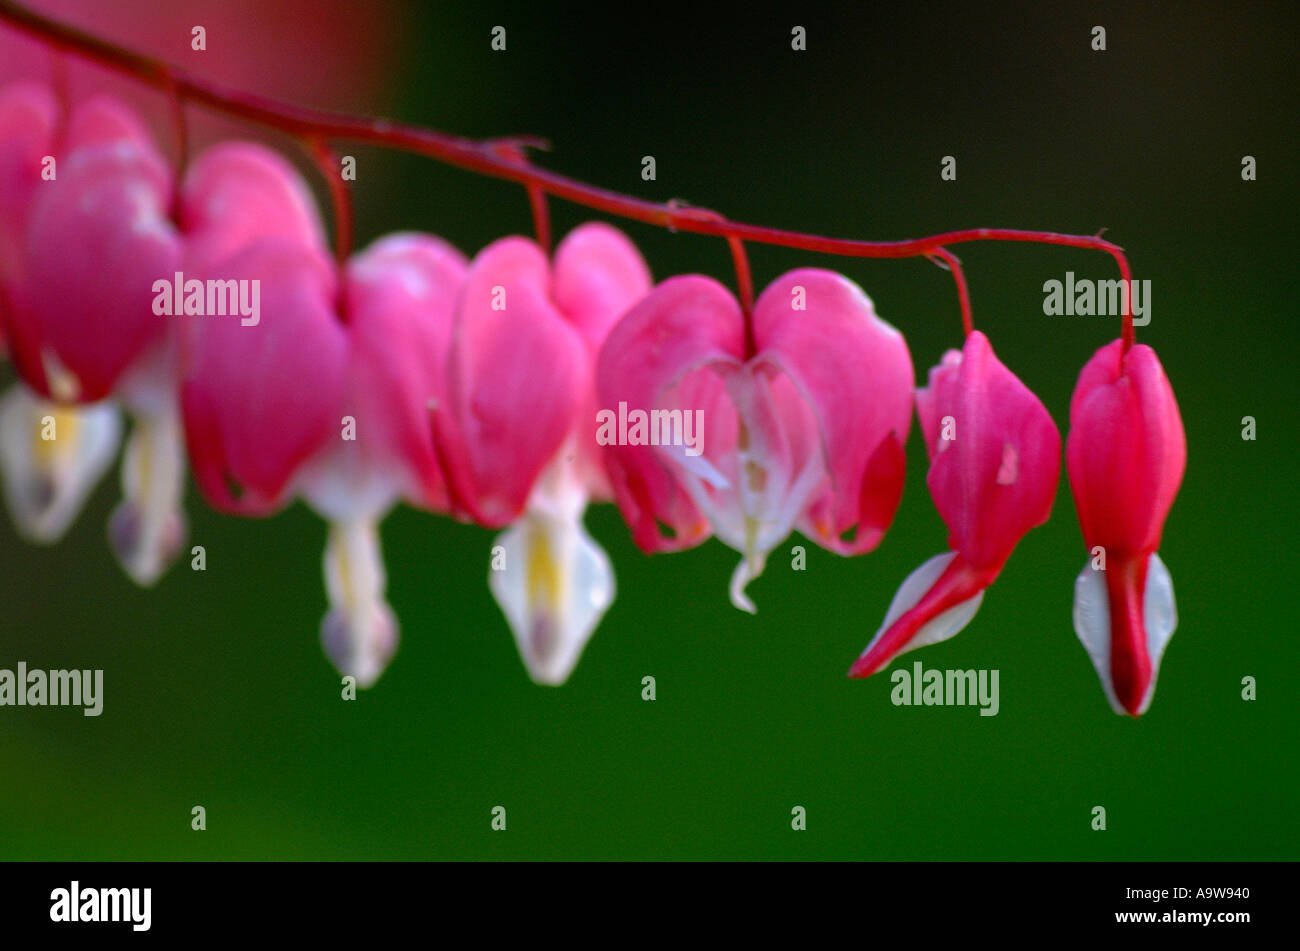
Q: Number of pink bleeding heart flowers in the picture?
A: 7